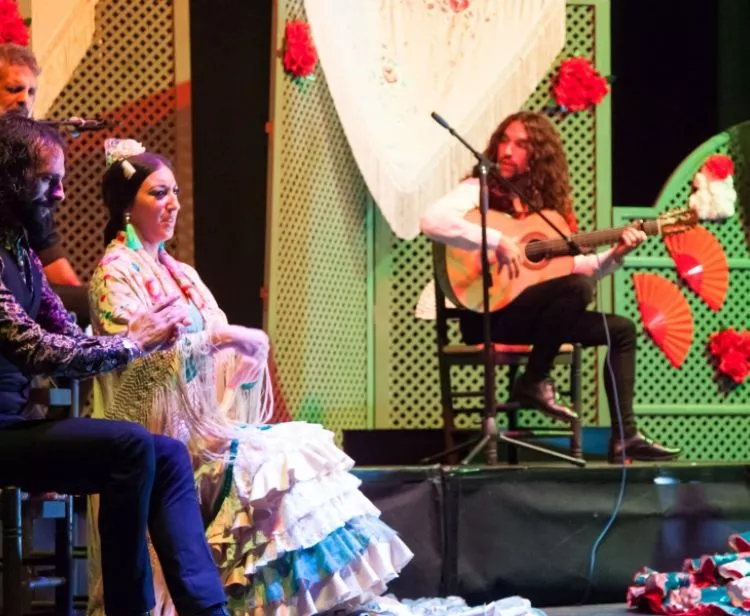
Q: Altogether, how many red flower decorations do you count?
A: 5